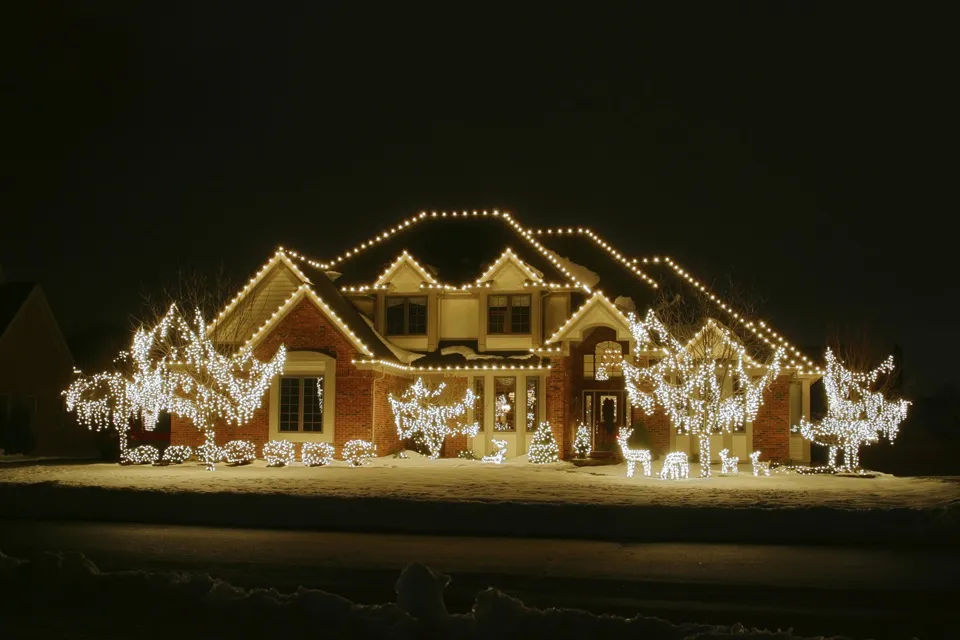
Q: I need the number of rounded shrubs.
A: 7